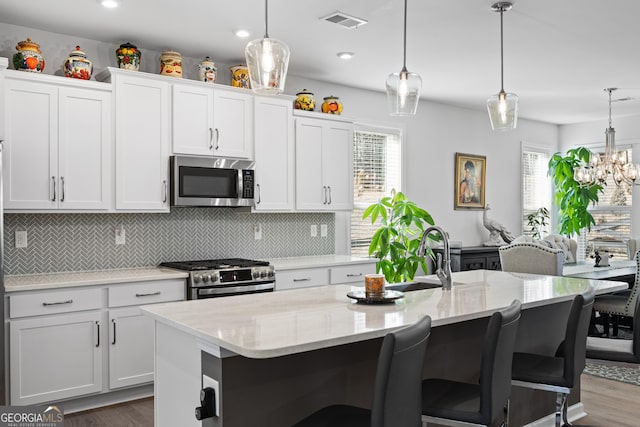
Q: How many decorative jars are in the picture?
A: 8